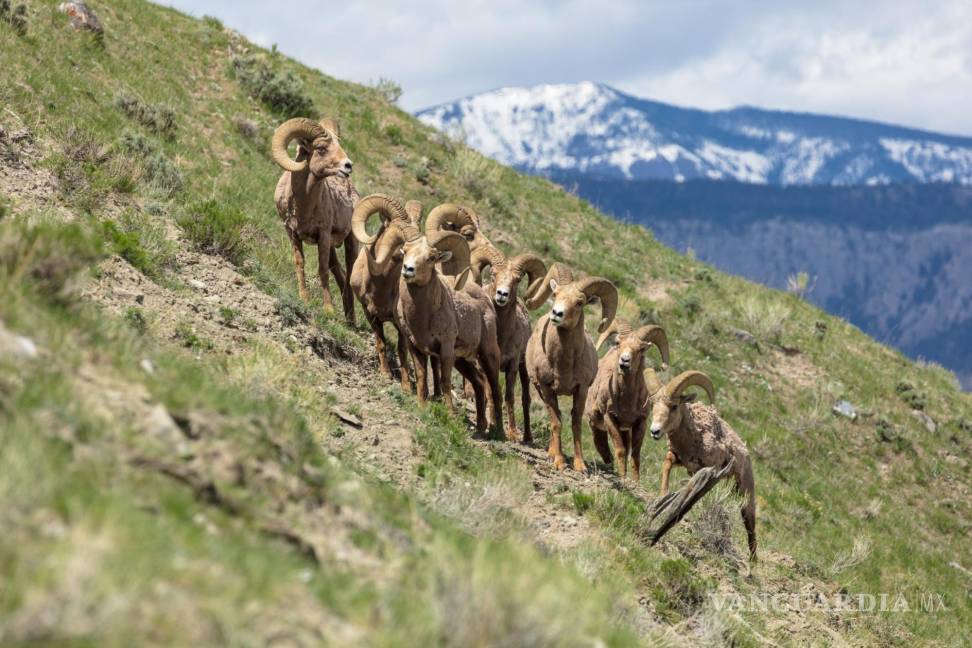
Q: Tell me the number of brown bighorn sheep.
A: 8